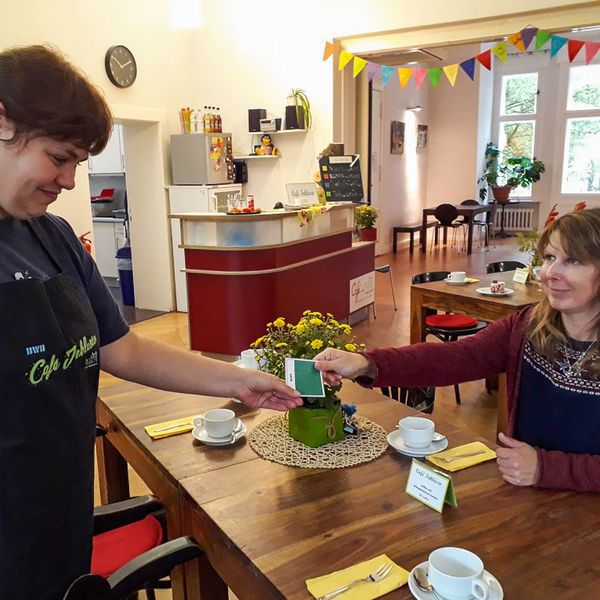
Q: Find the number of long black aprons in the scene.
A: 1